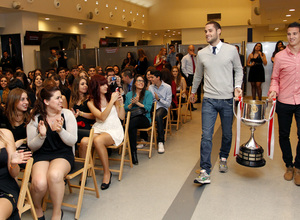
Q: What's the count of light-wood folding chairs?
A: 7